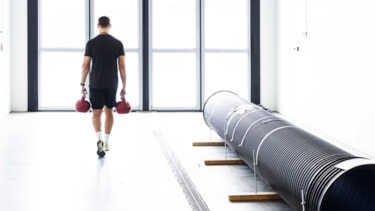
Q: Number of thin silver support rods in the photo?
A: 4